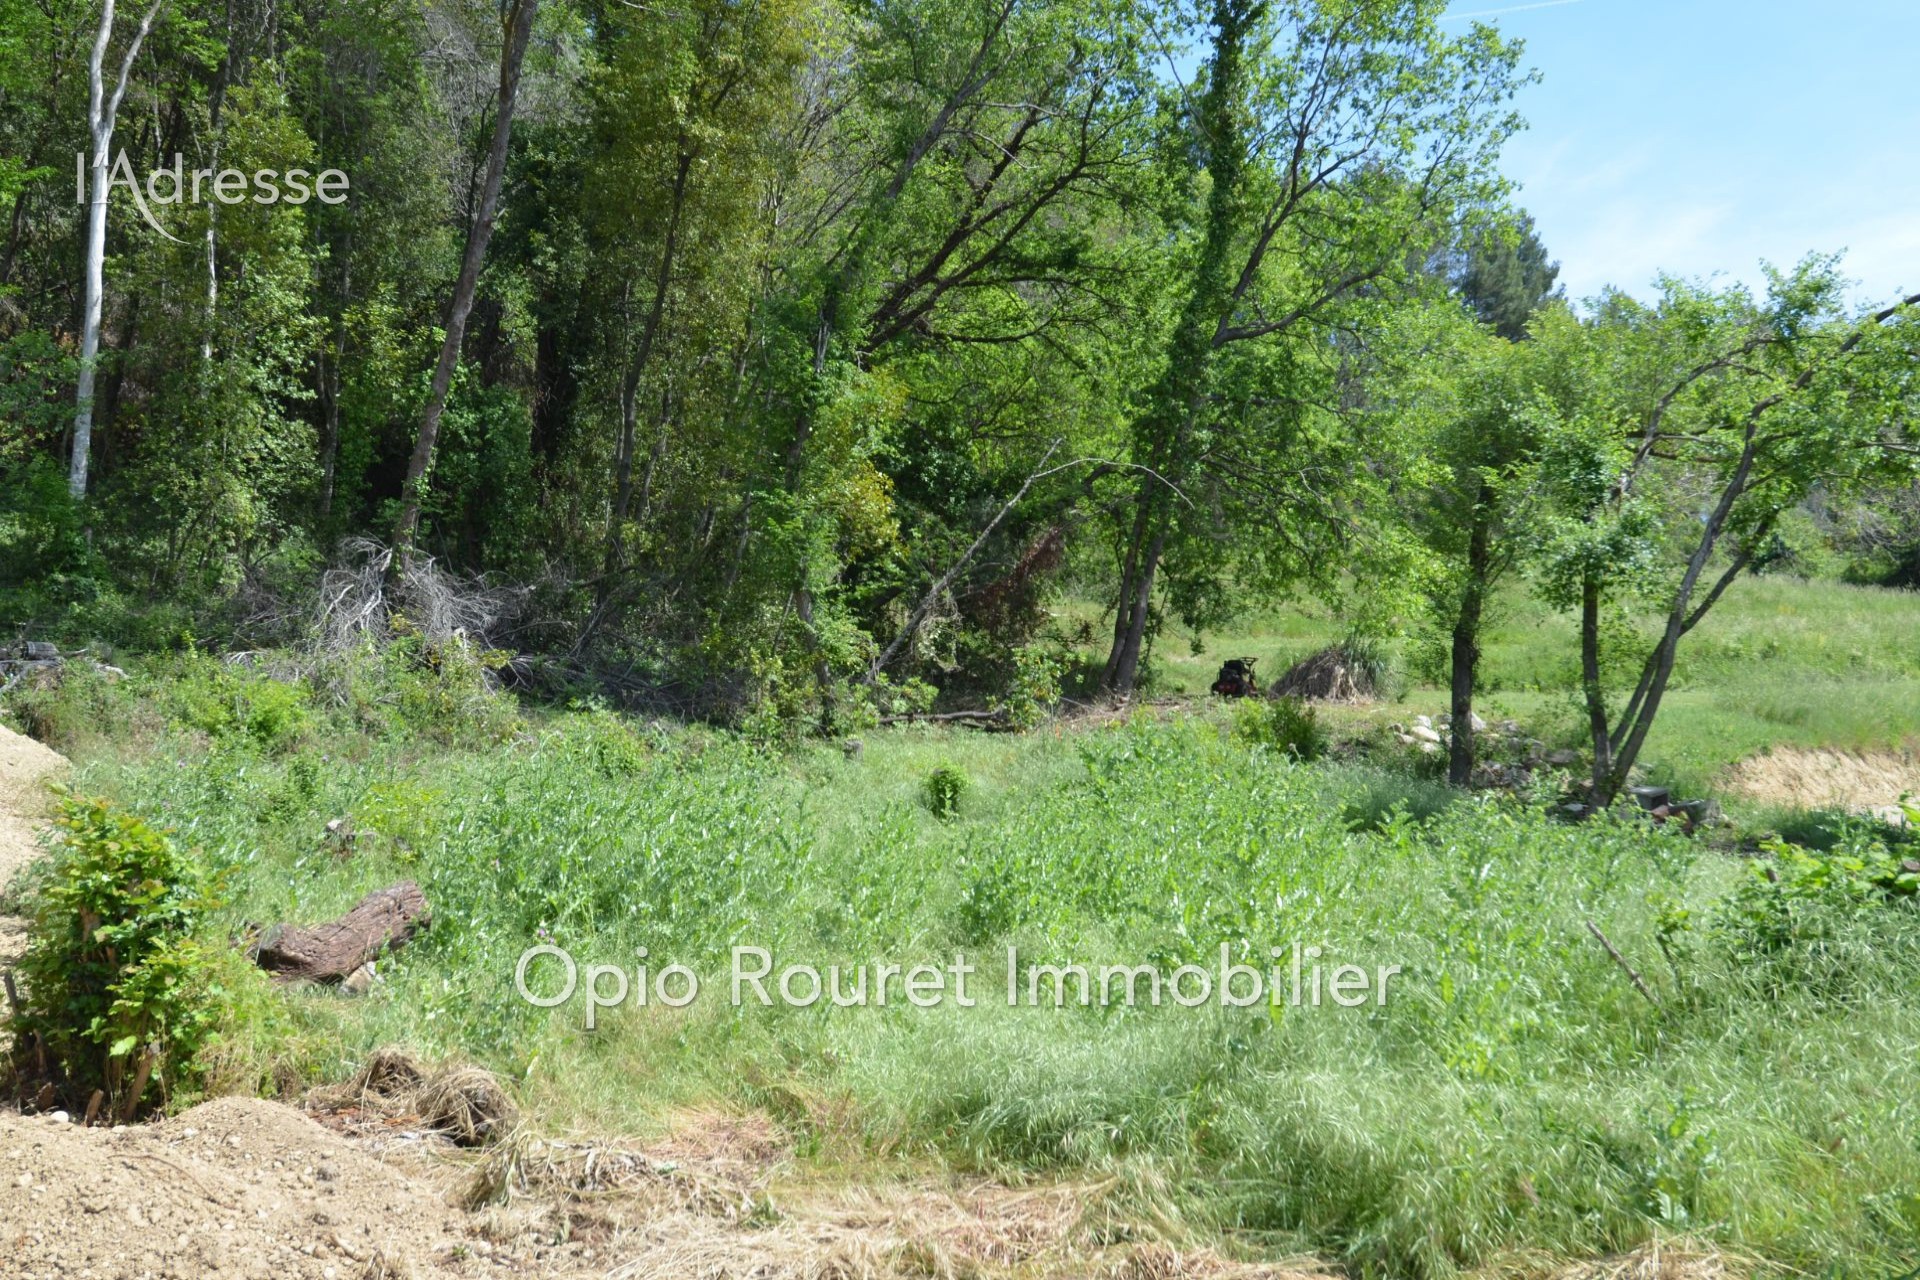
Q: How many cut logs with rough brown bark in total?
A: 1